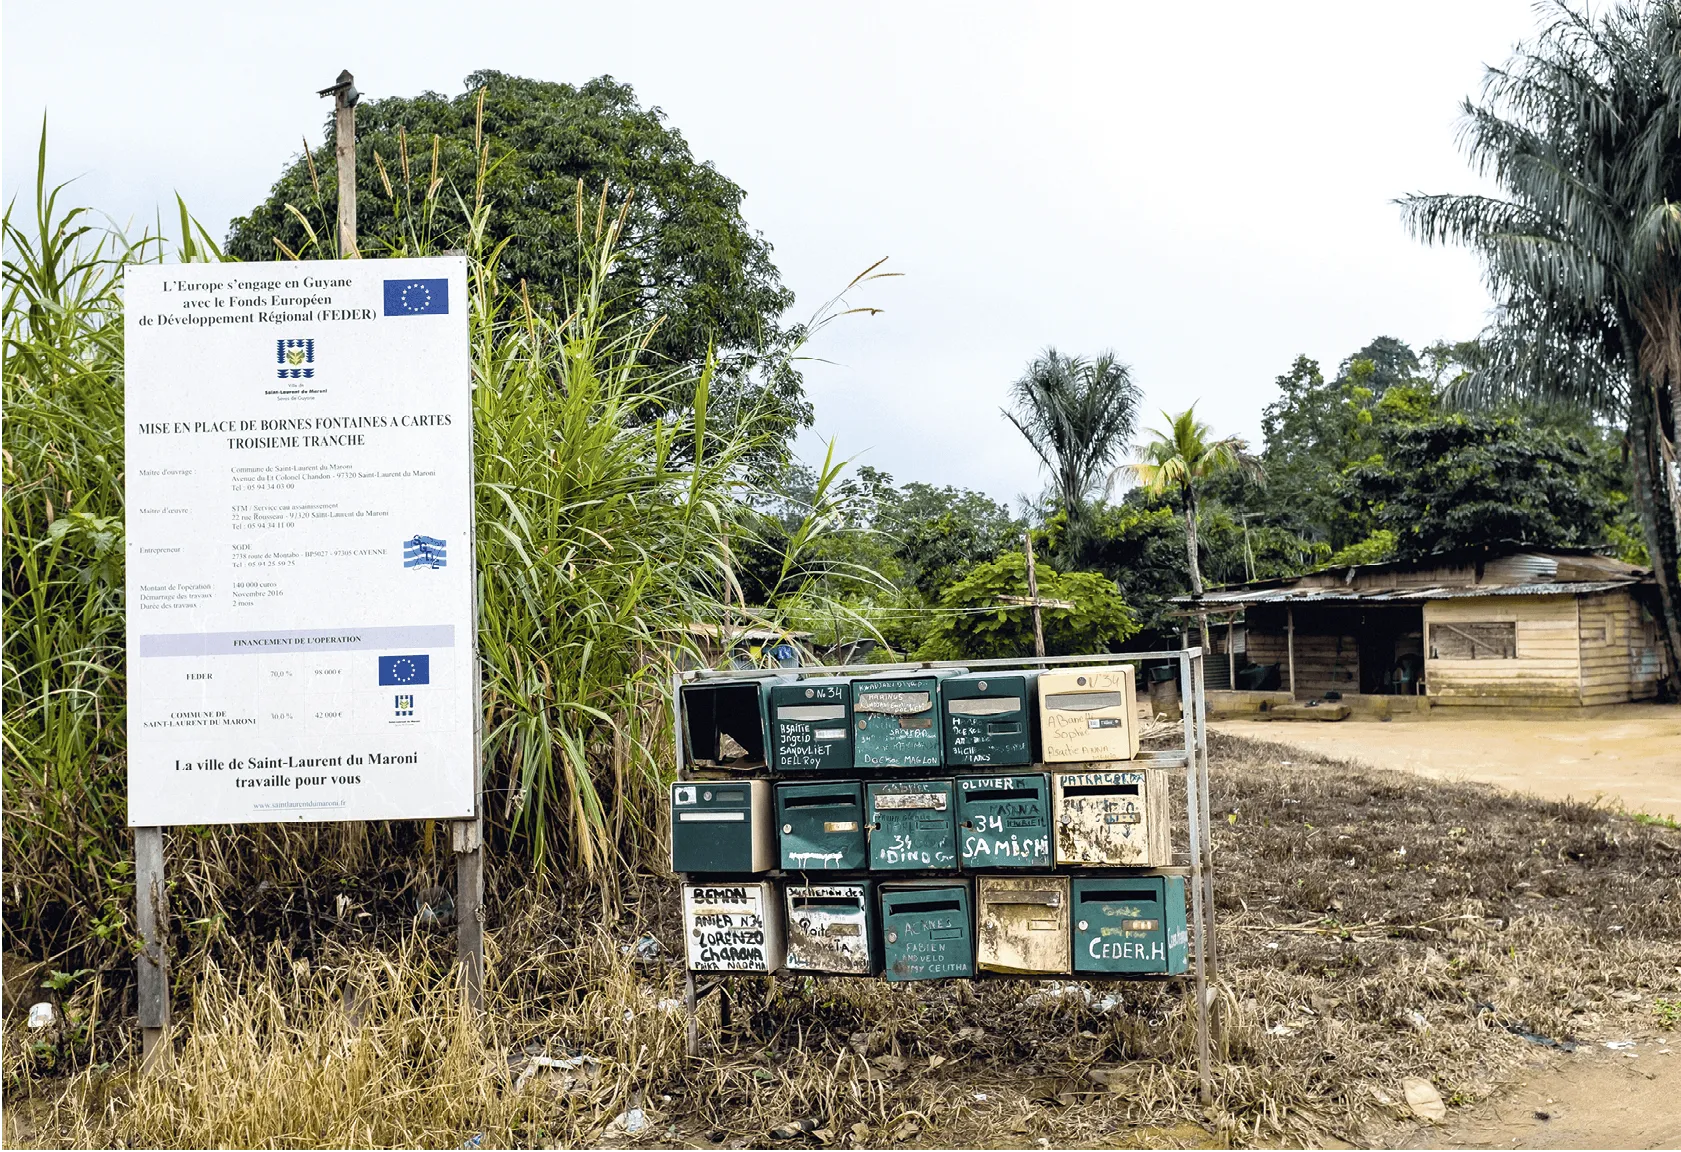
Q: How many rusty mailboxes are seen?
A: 3